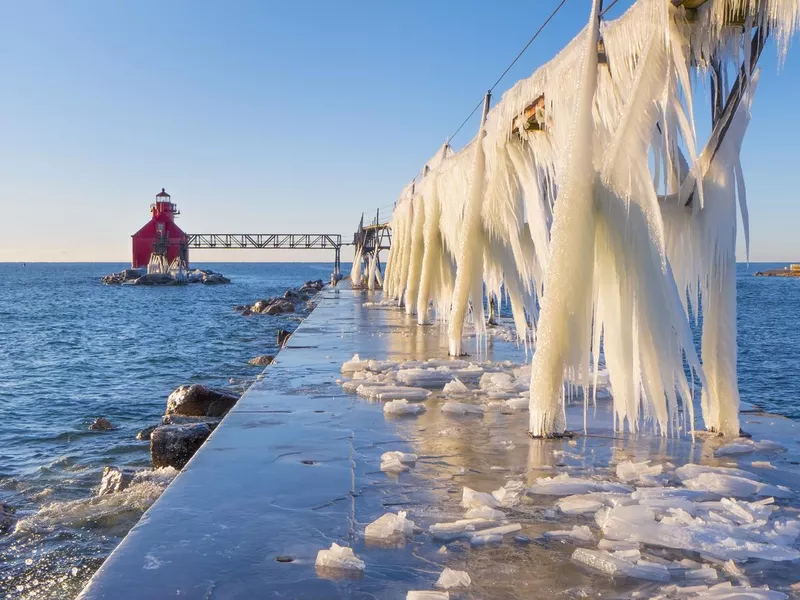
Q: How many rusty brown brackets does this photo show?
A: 1